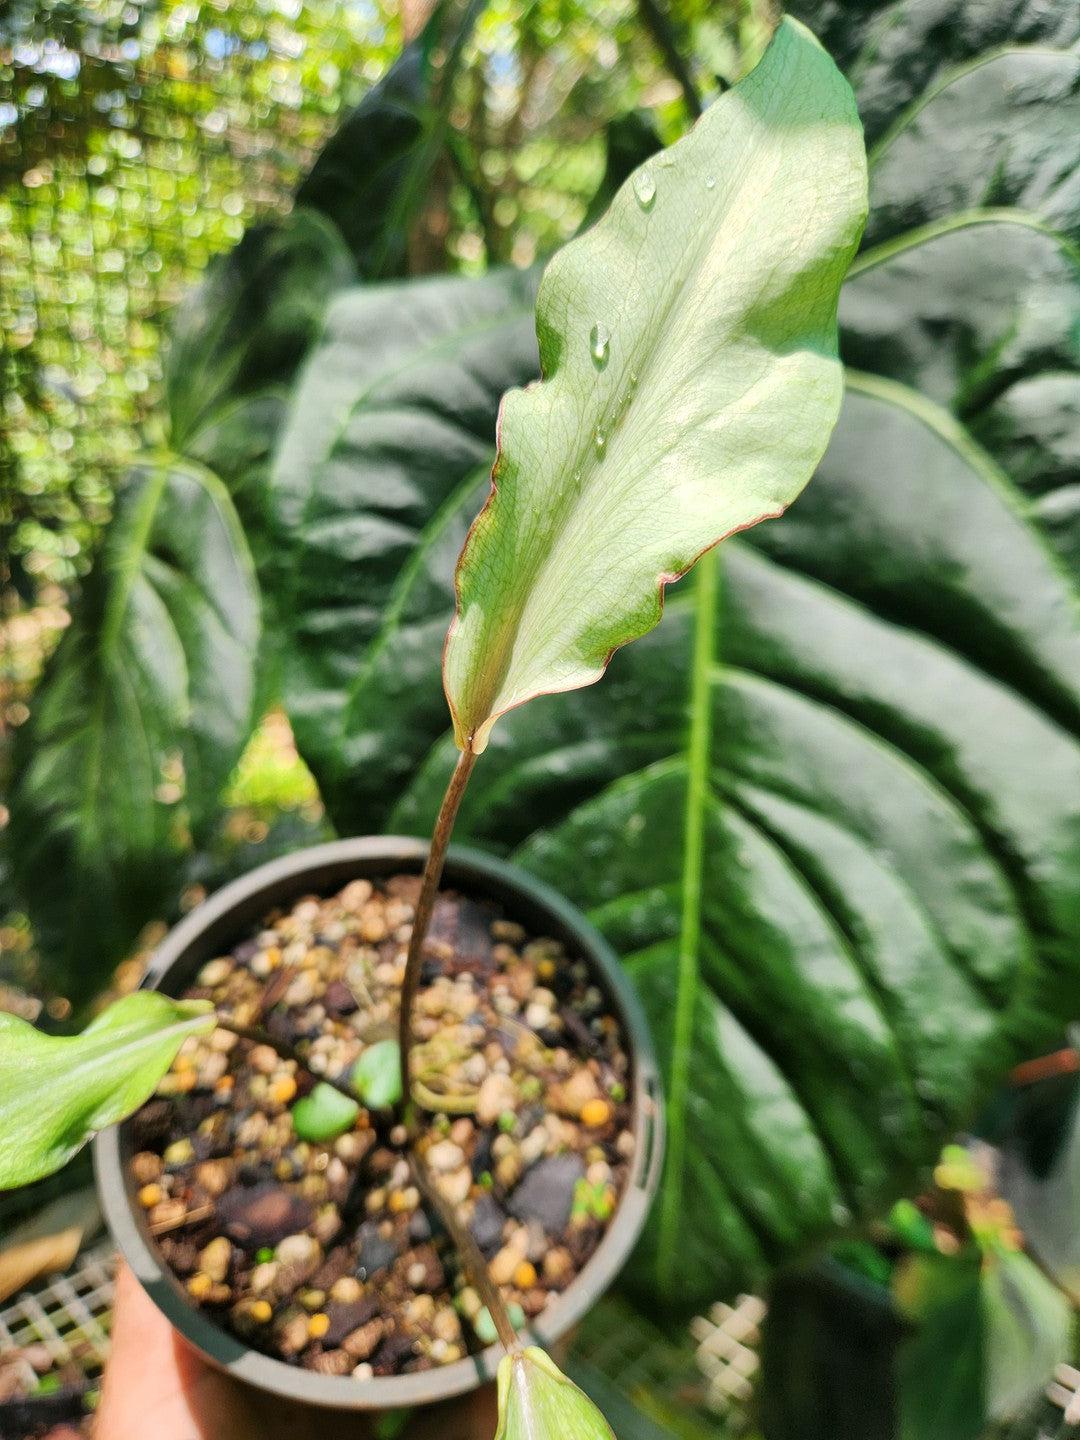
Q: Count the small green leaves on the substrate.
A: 2